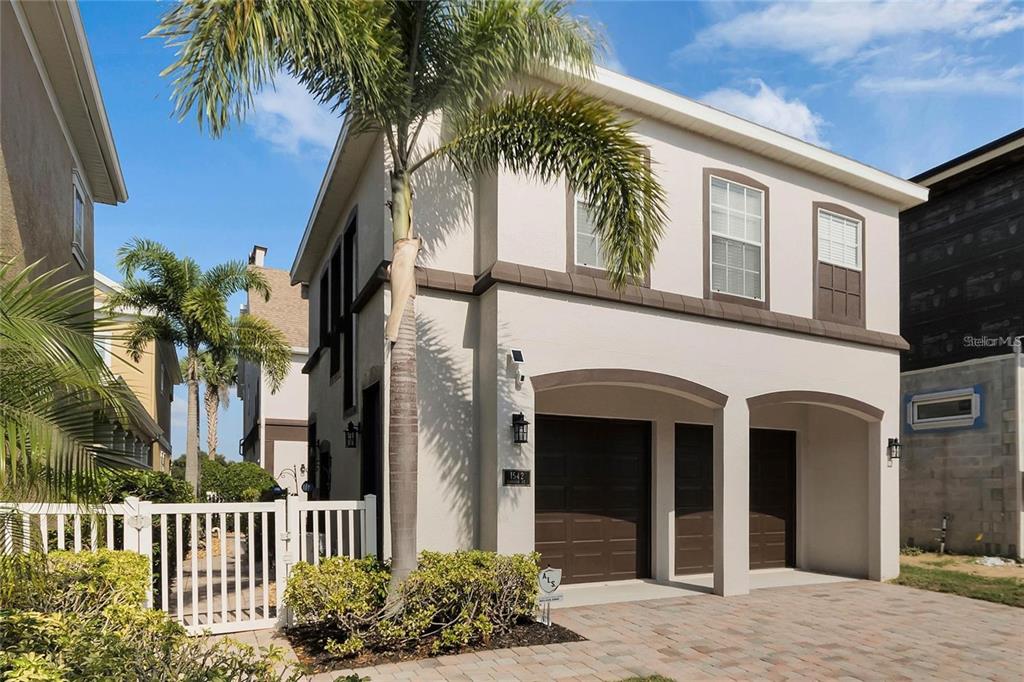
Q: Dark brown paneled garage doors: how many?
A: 2